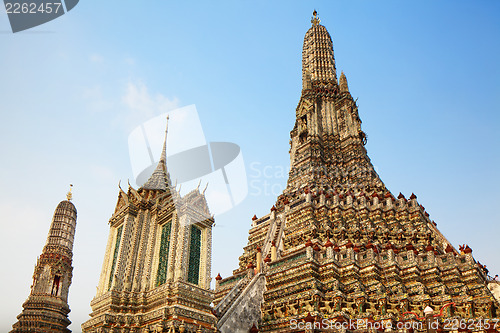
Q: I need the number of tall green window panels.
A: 3